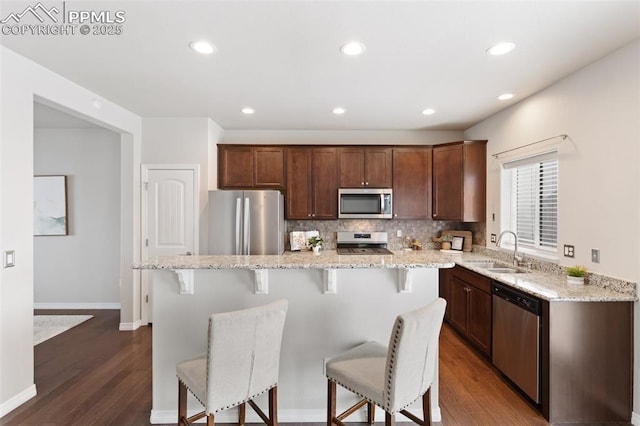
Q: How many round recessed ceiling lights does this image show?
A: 7